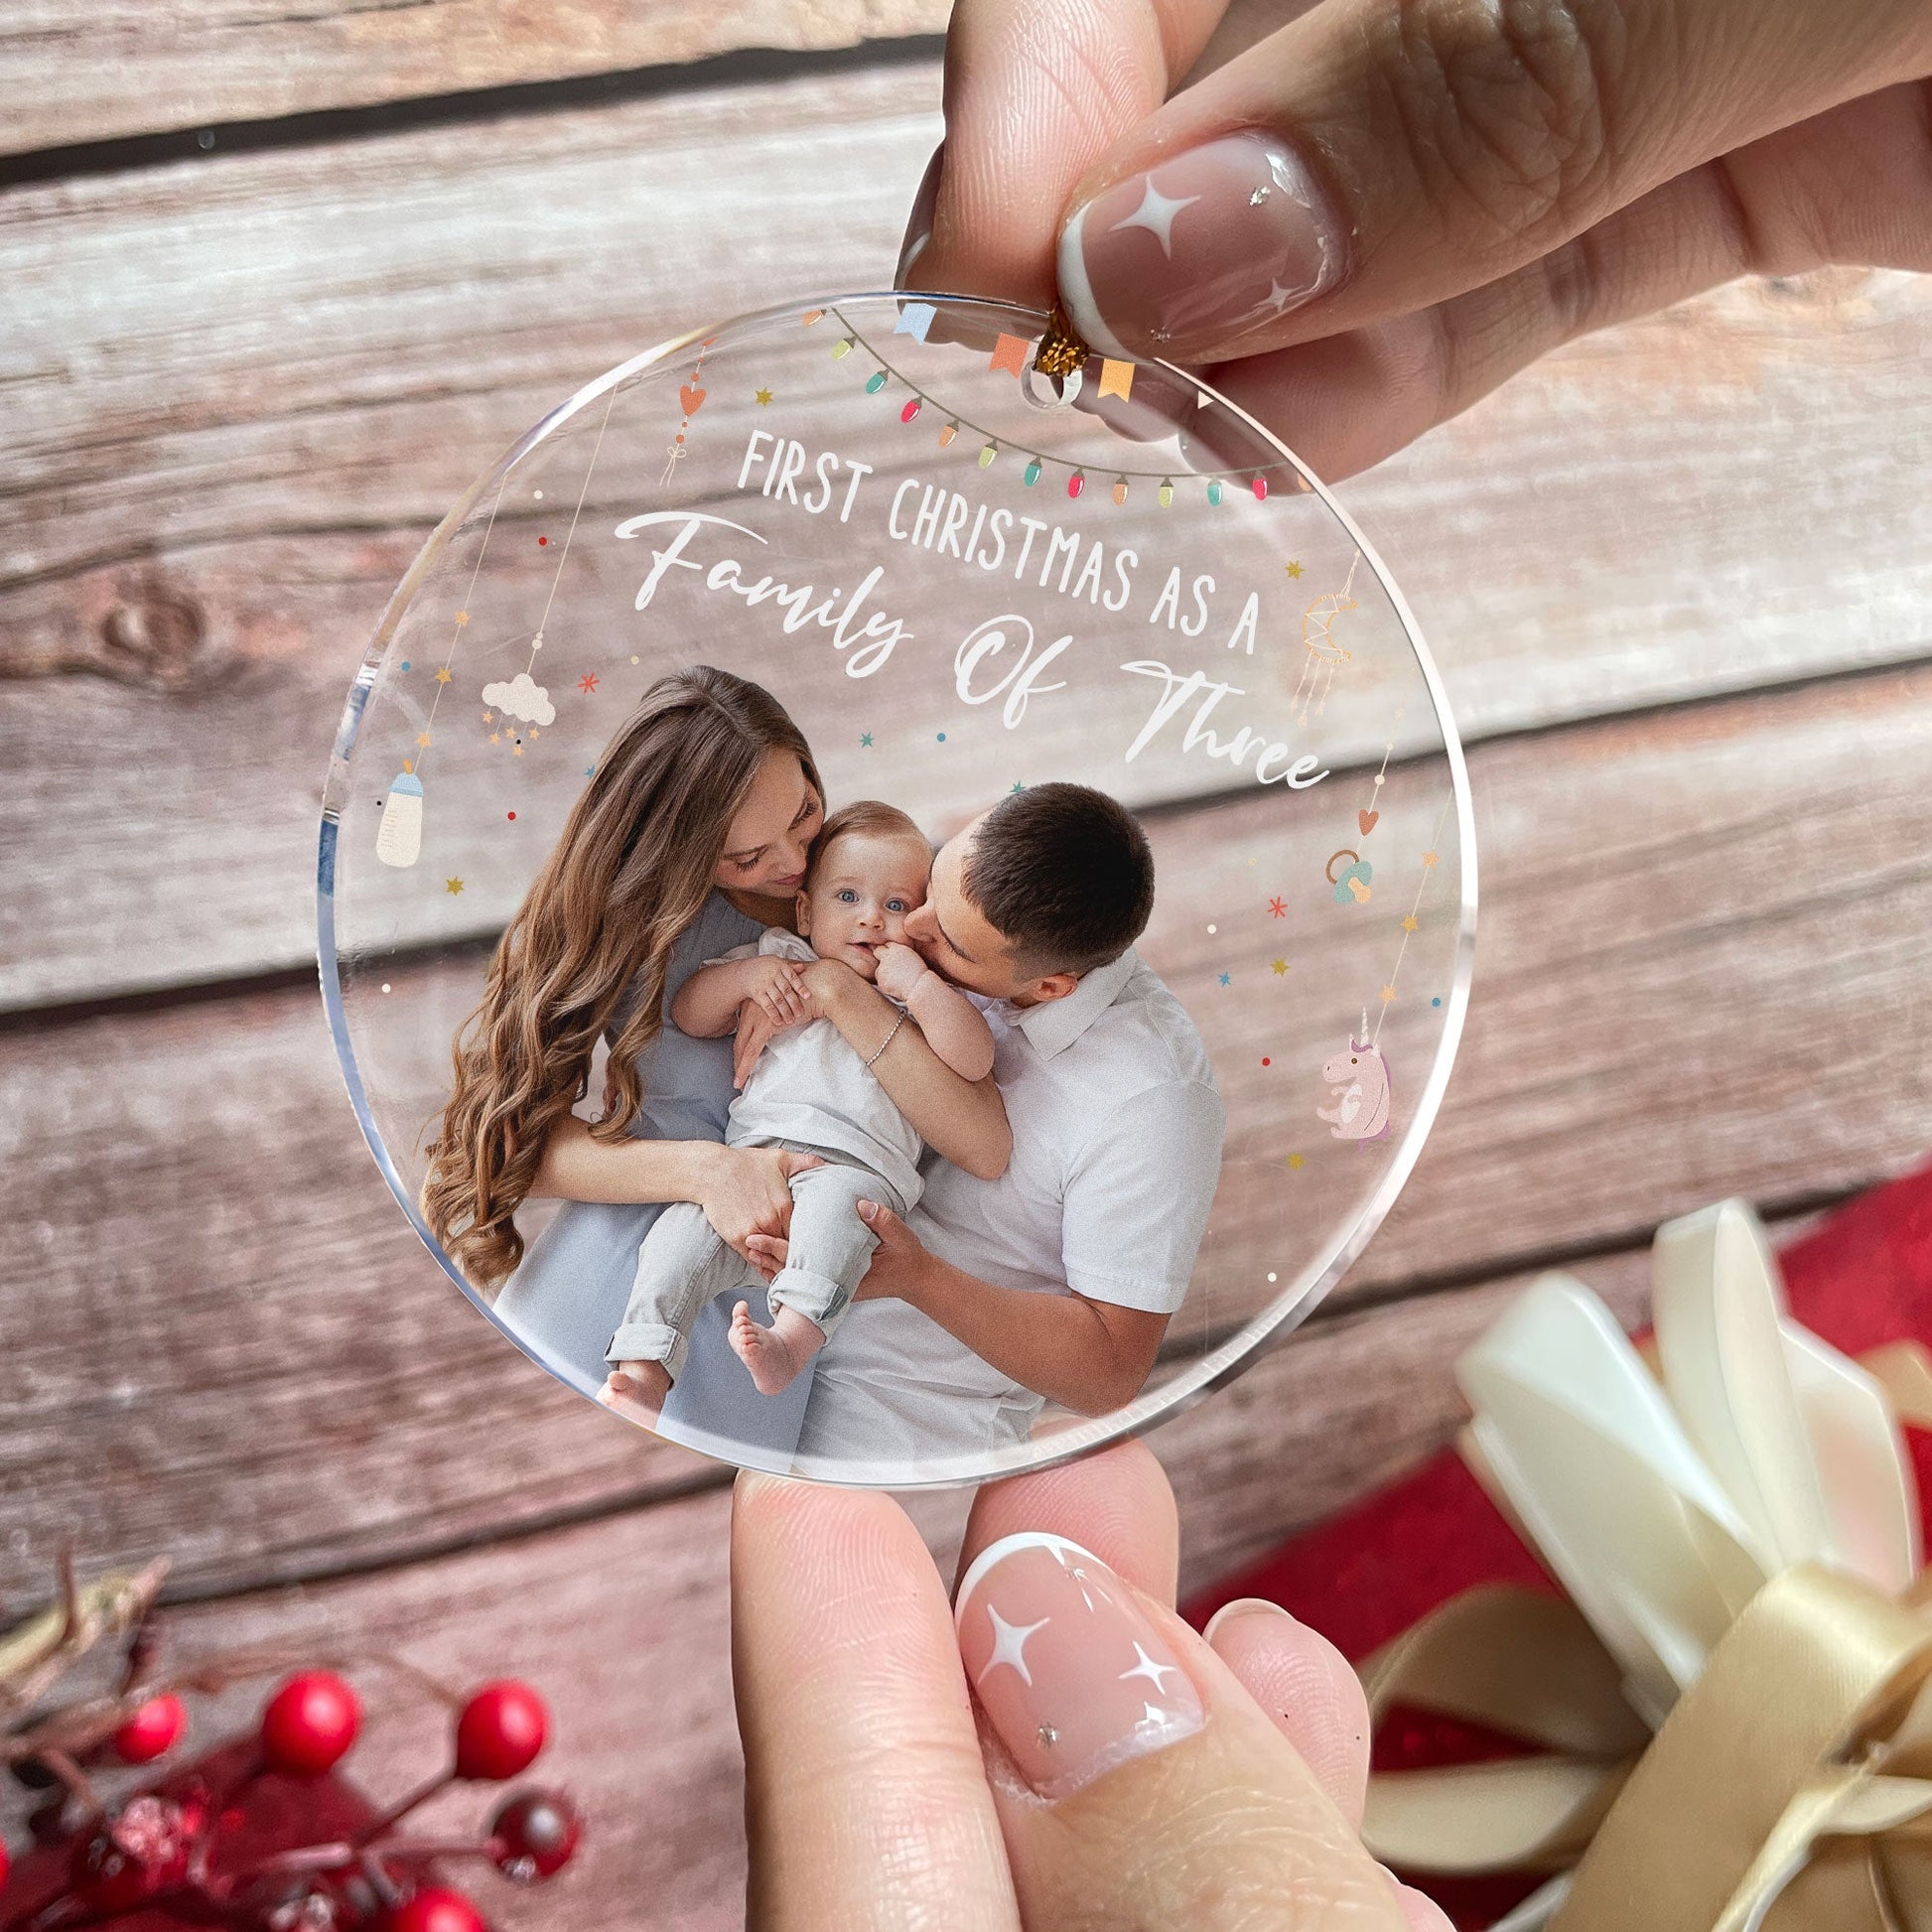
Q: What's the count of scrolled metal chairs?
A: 0